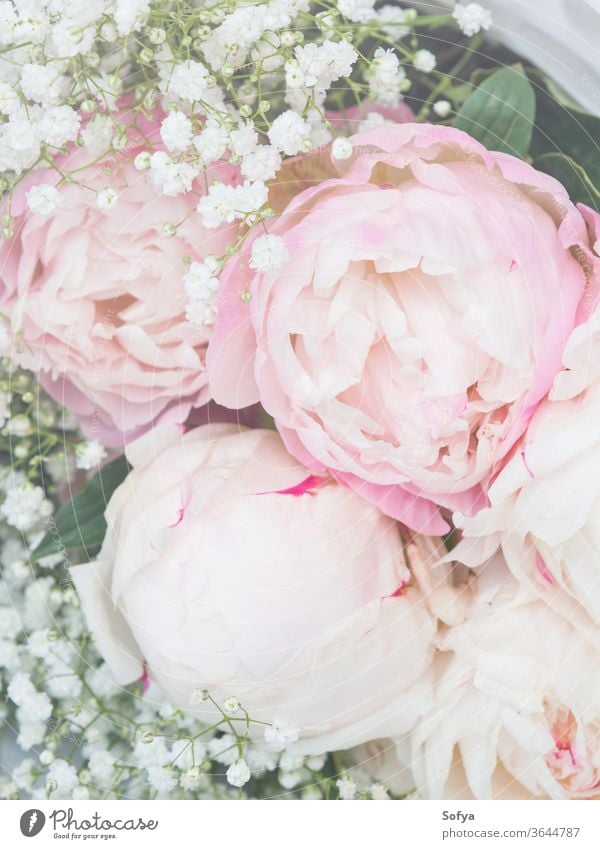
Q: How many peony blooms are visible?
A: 5